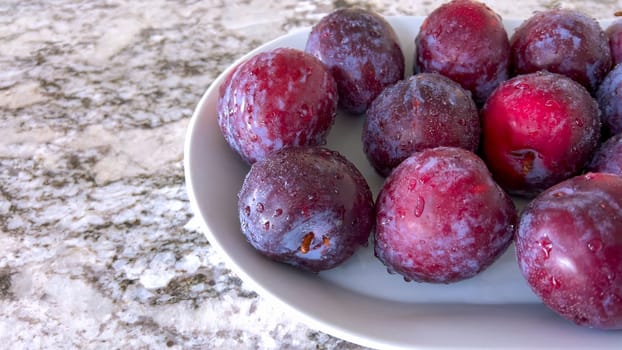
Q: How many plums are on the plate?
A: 12